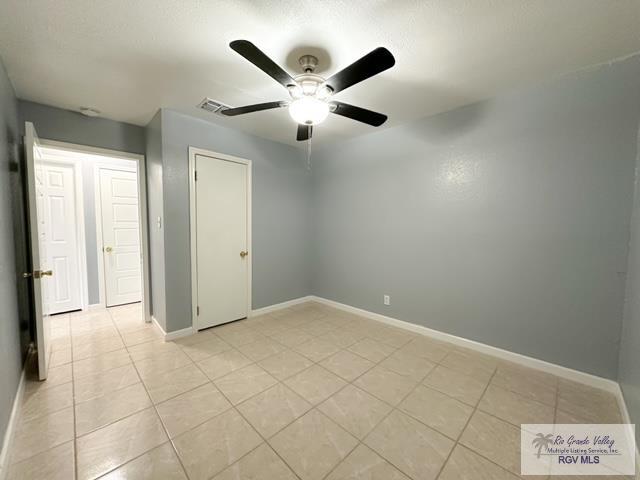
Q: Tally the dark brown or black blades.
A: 5